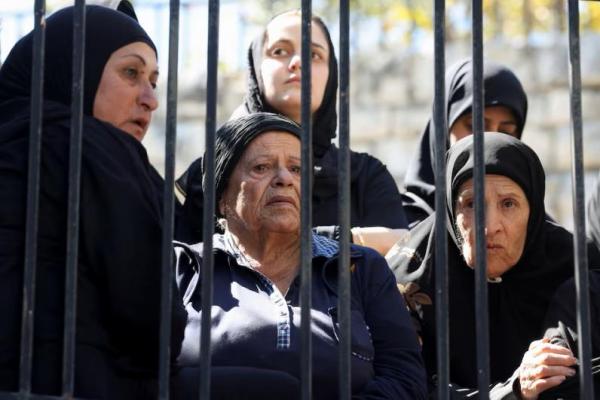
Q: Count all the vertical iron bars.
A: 9